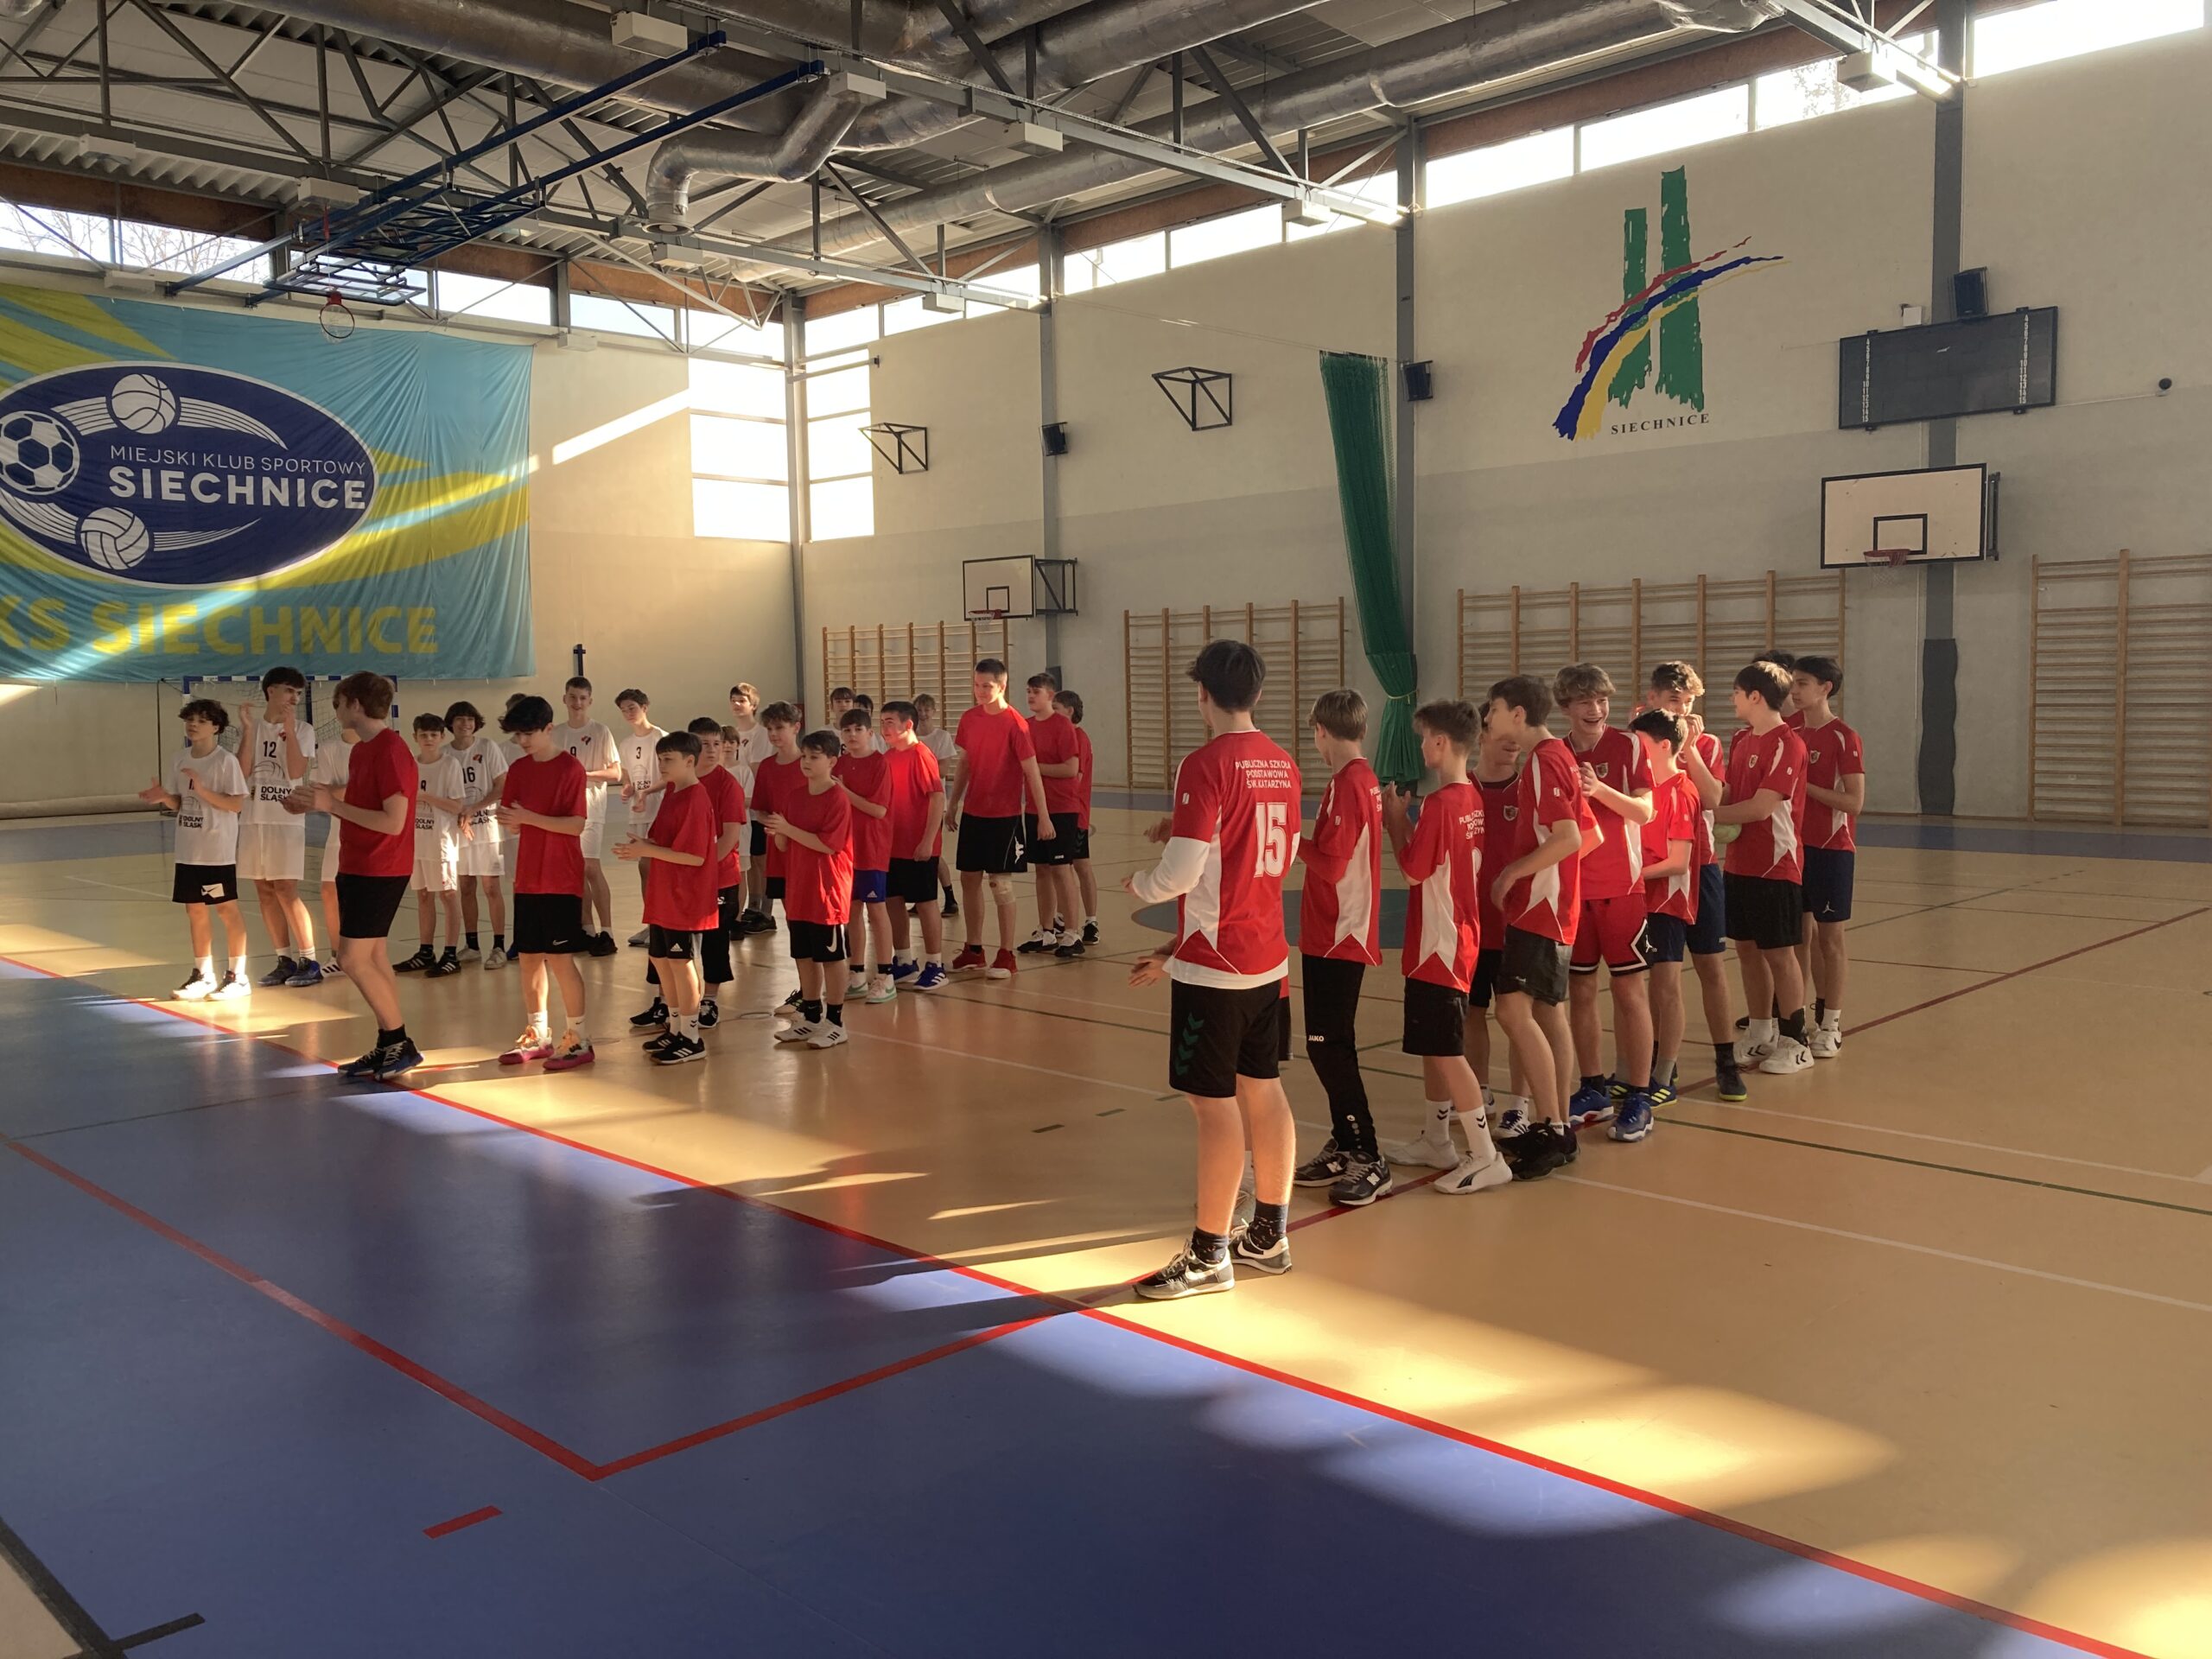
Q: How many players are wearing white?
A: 13